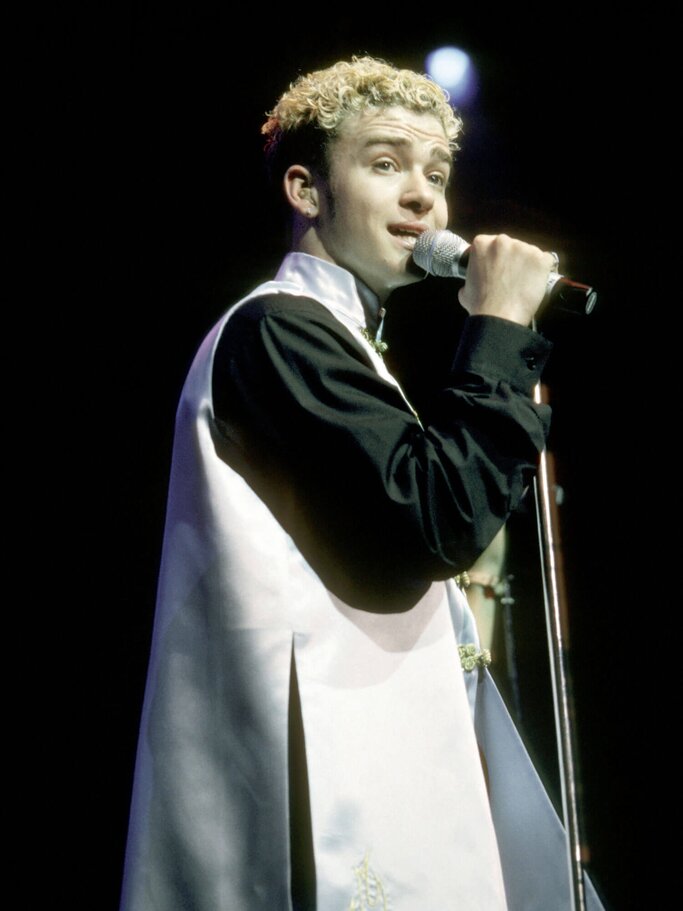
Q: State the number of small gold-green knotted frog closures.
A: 3